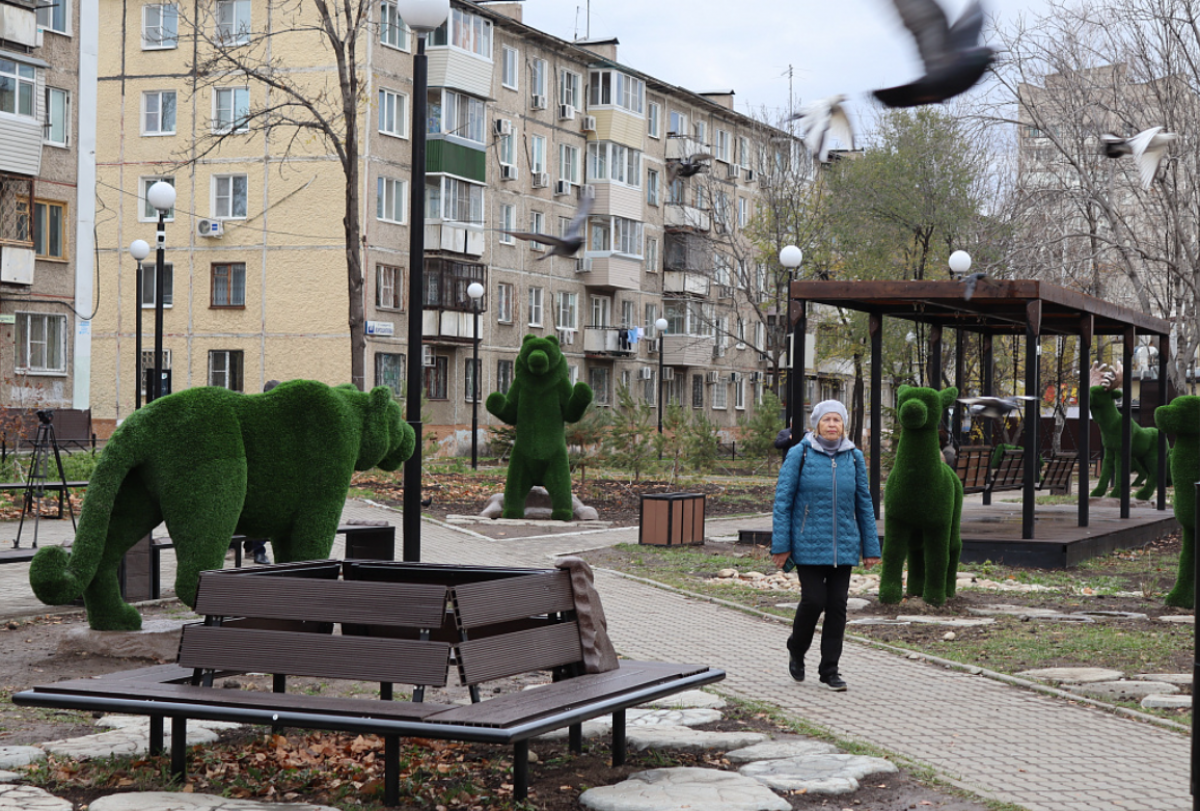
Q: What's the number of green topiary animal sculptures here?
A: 5